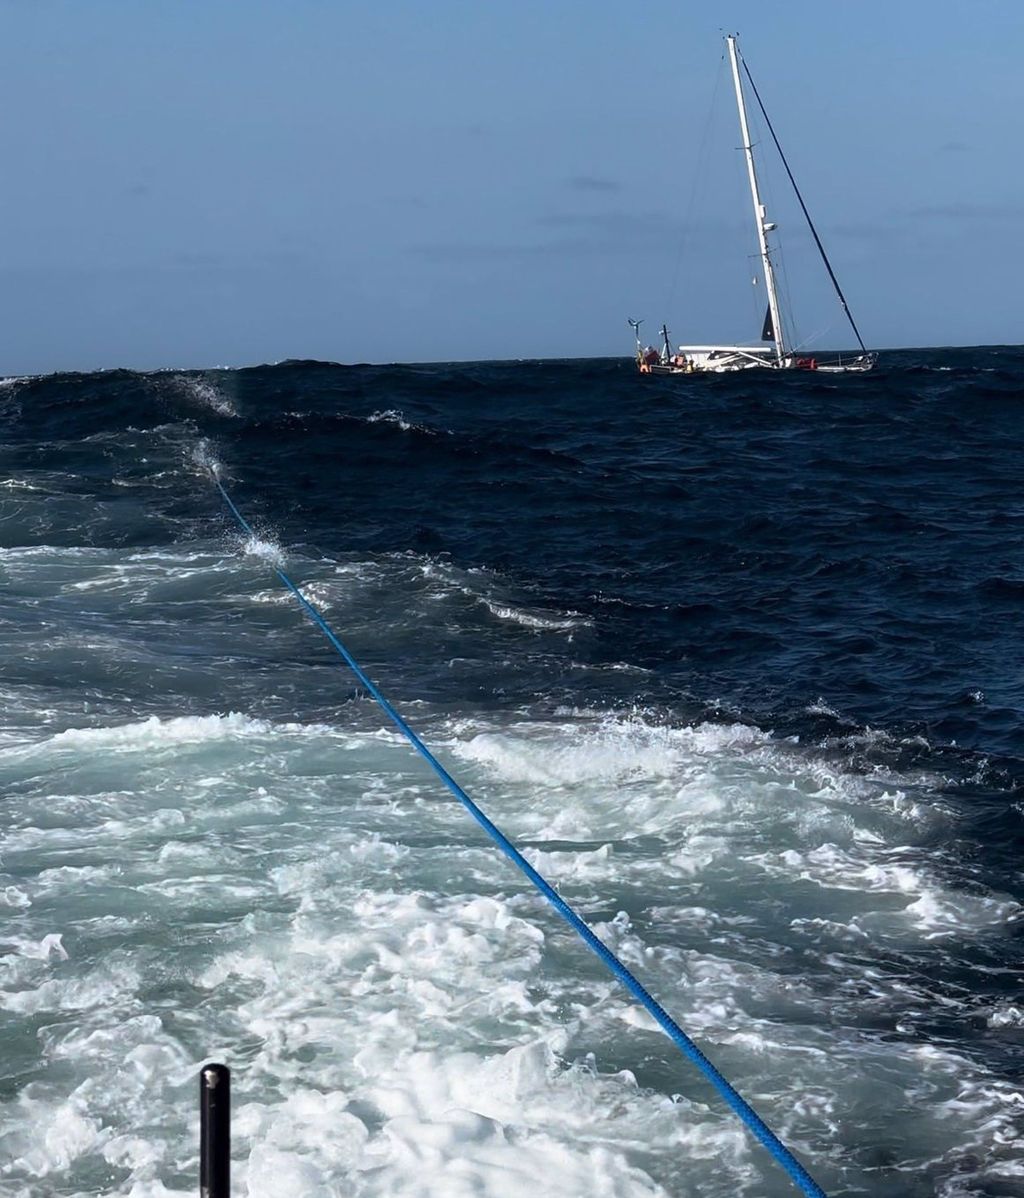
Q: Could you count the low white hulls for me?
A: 1